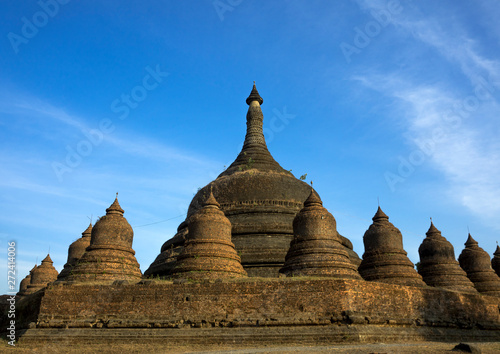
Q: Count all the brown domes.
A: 11